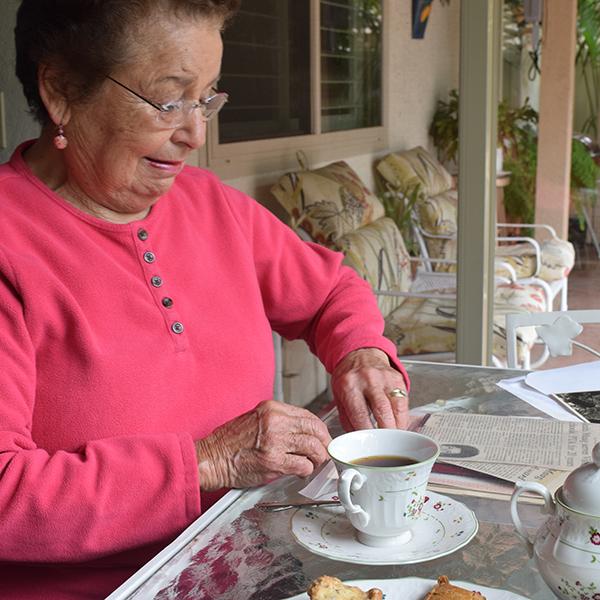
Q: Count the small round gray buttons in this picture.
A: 5